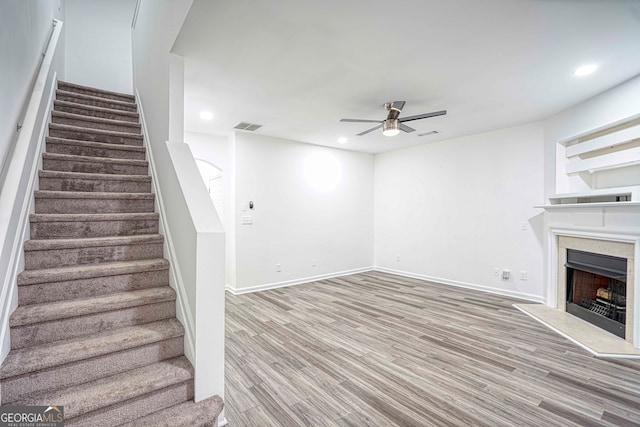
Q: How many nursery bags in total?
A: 0